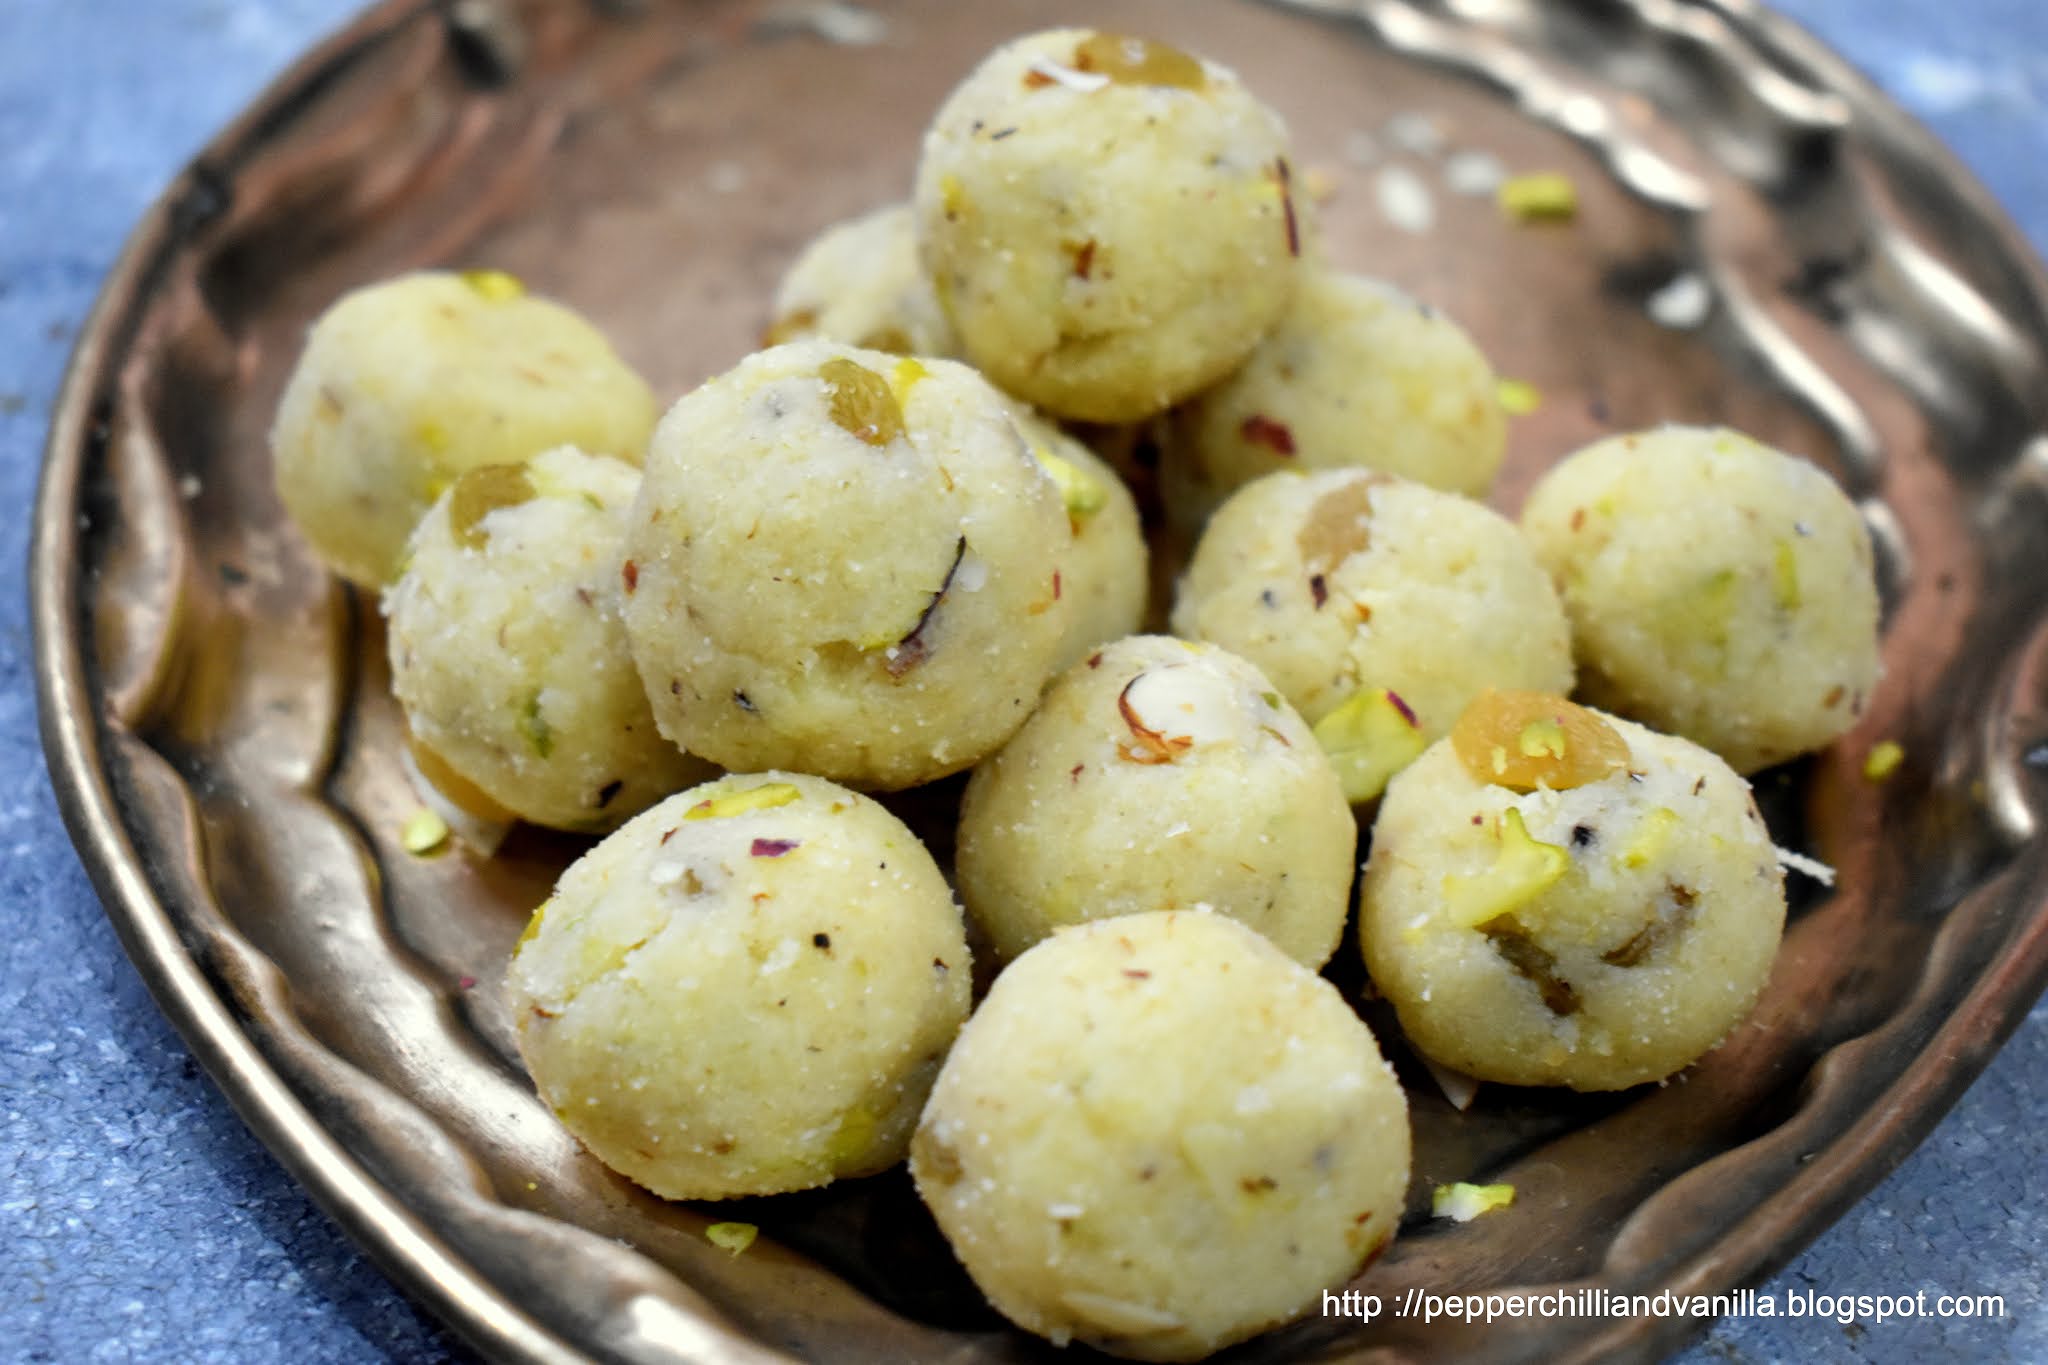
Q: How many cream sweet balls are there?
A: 13